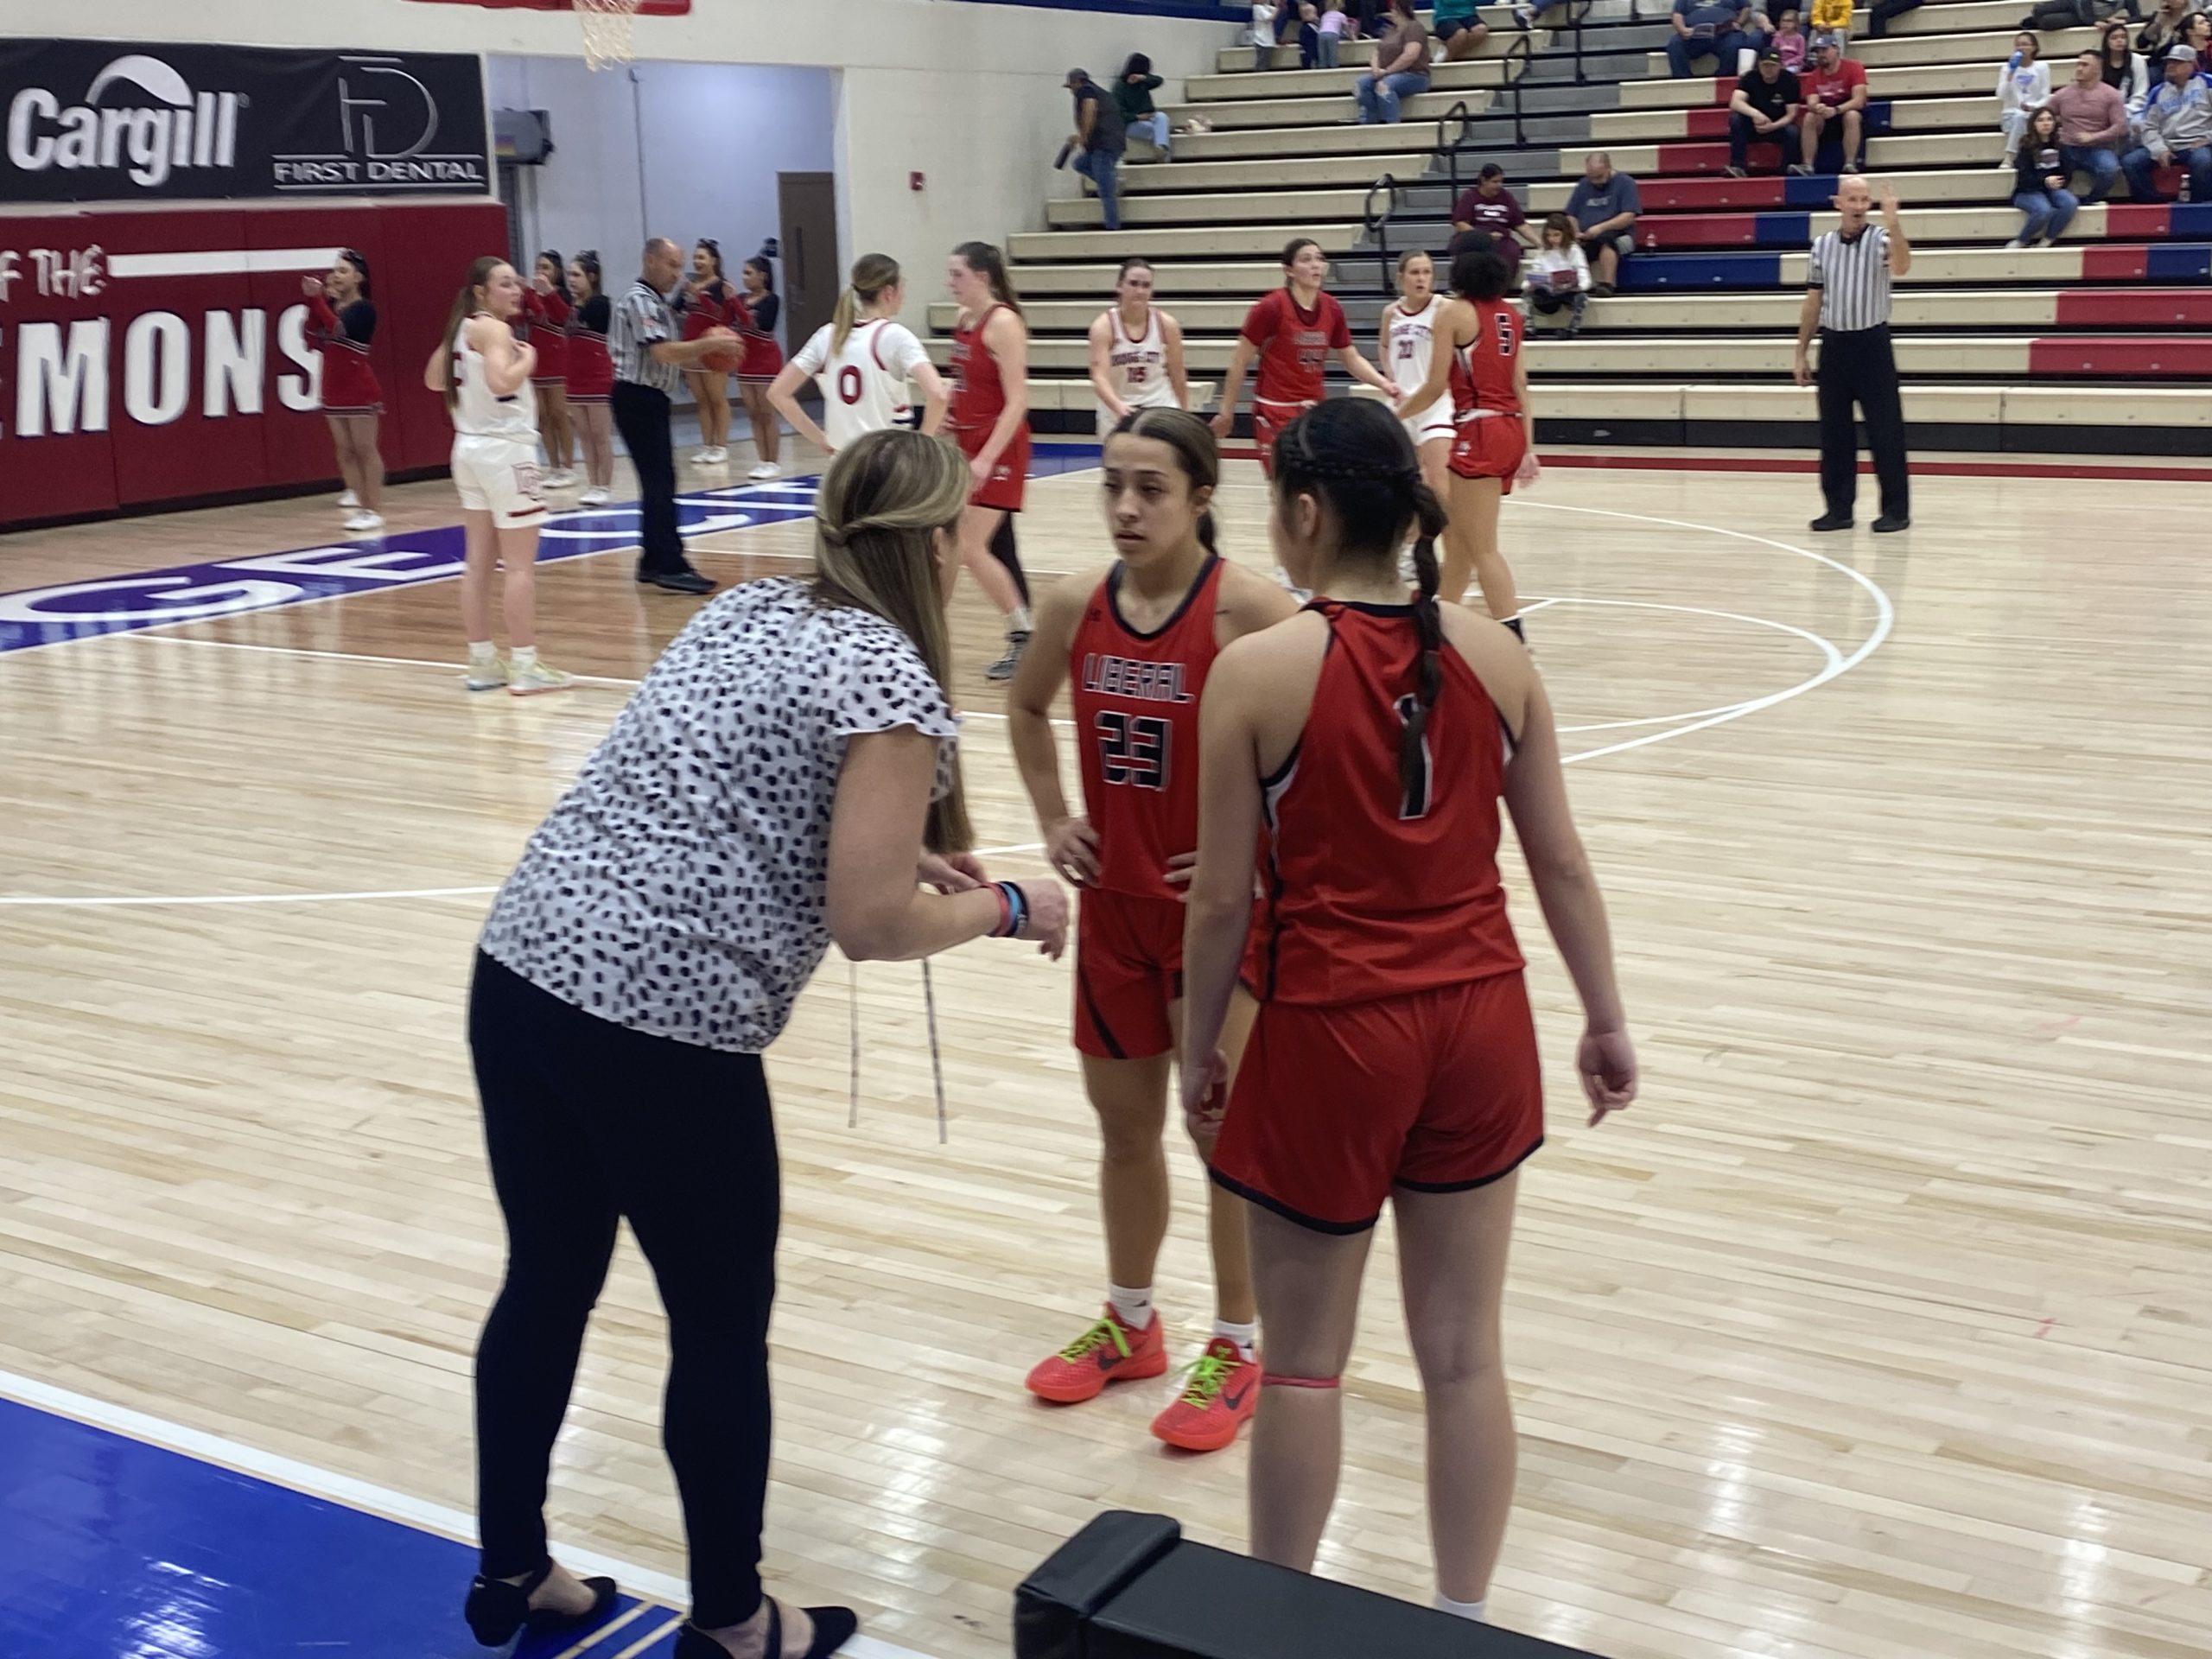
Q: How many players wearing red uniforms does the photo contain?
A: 5